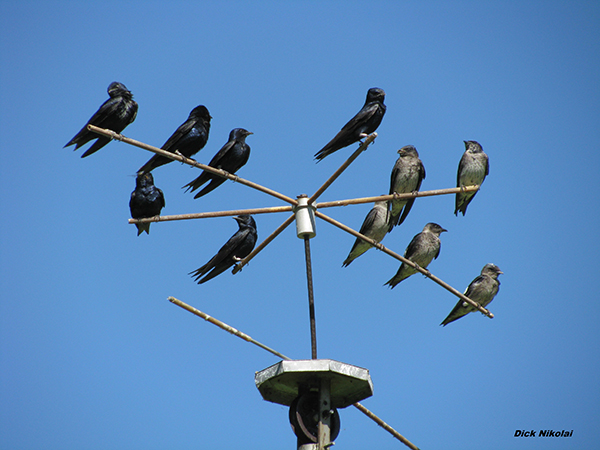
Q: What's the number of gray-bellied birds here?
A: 5